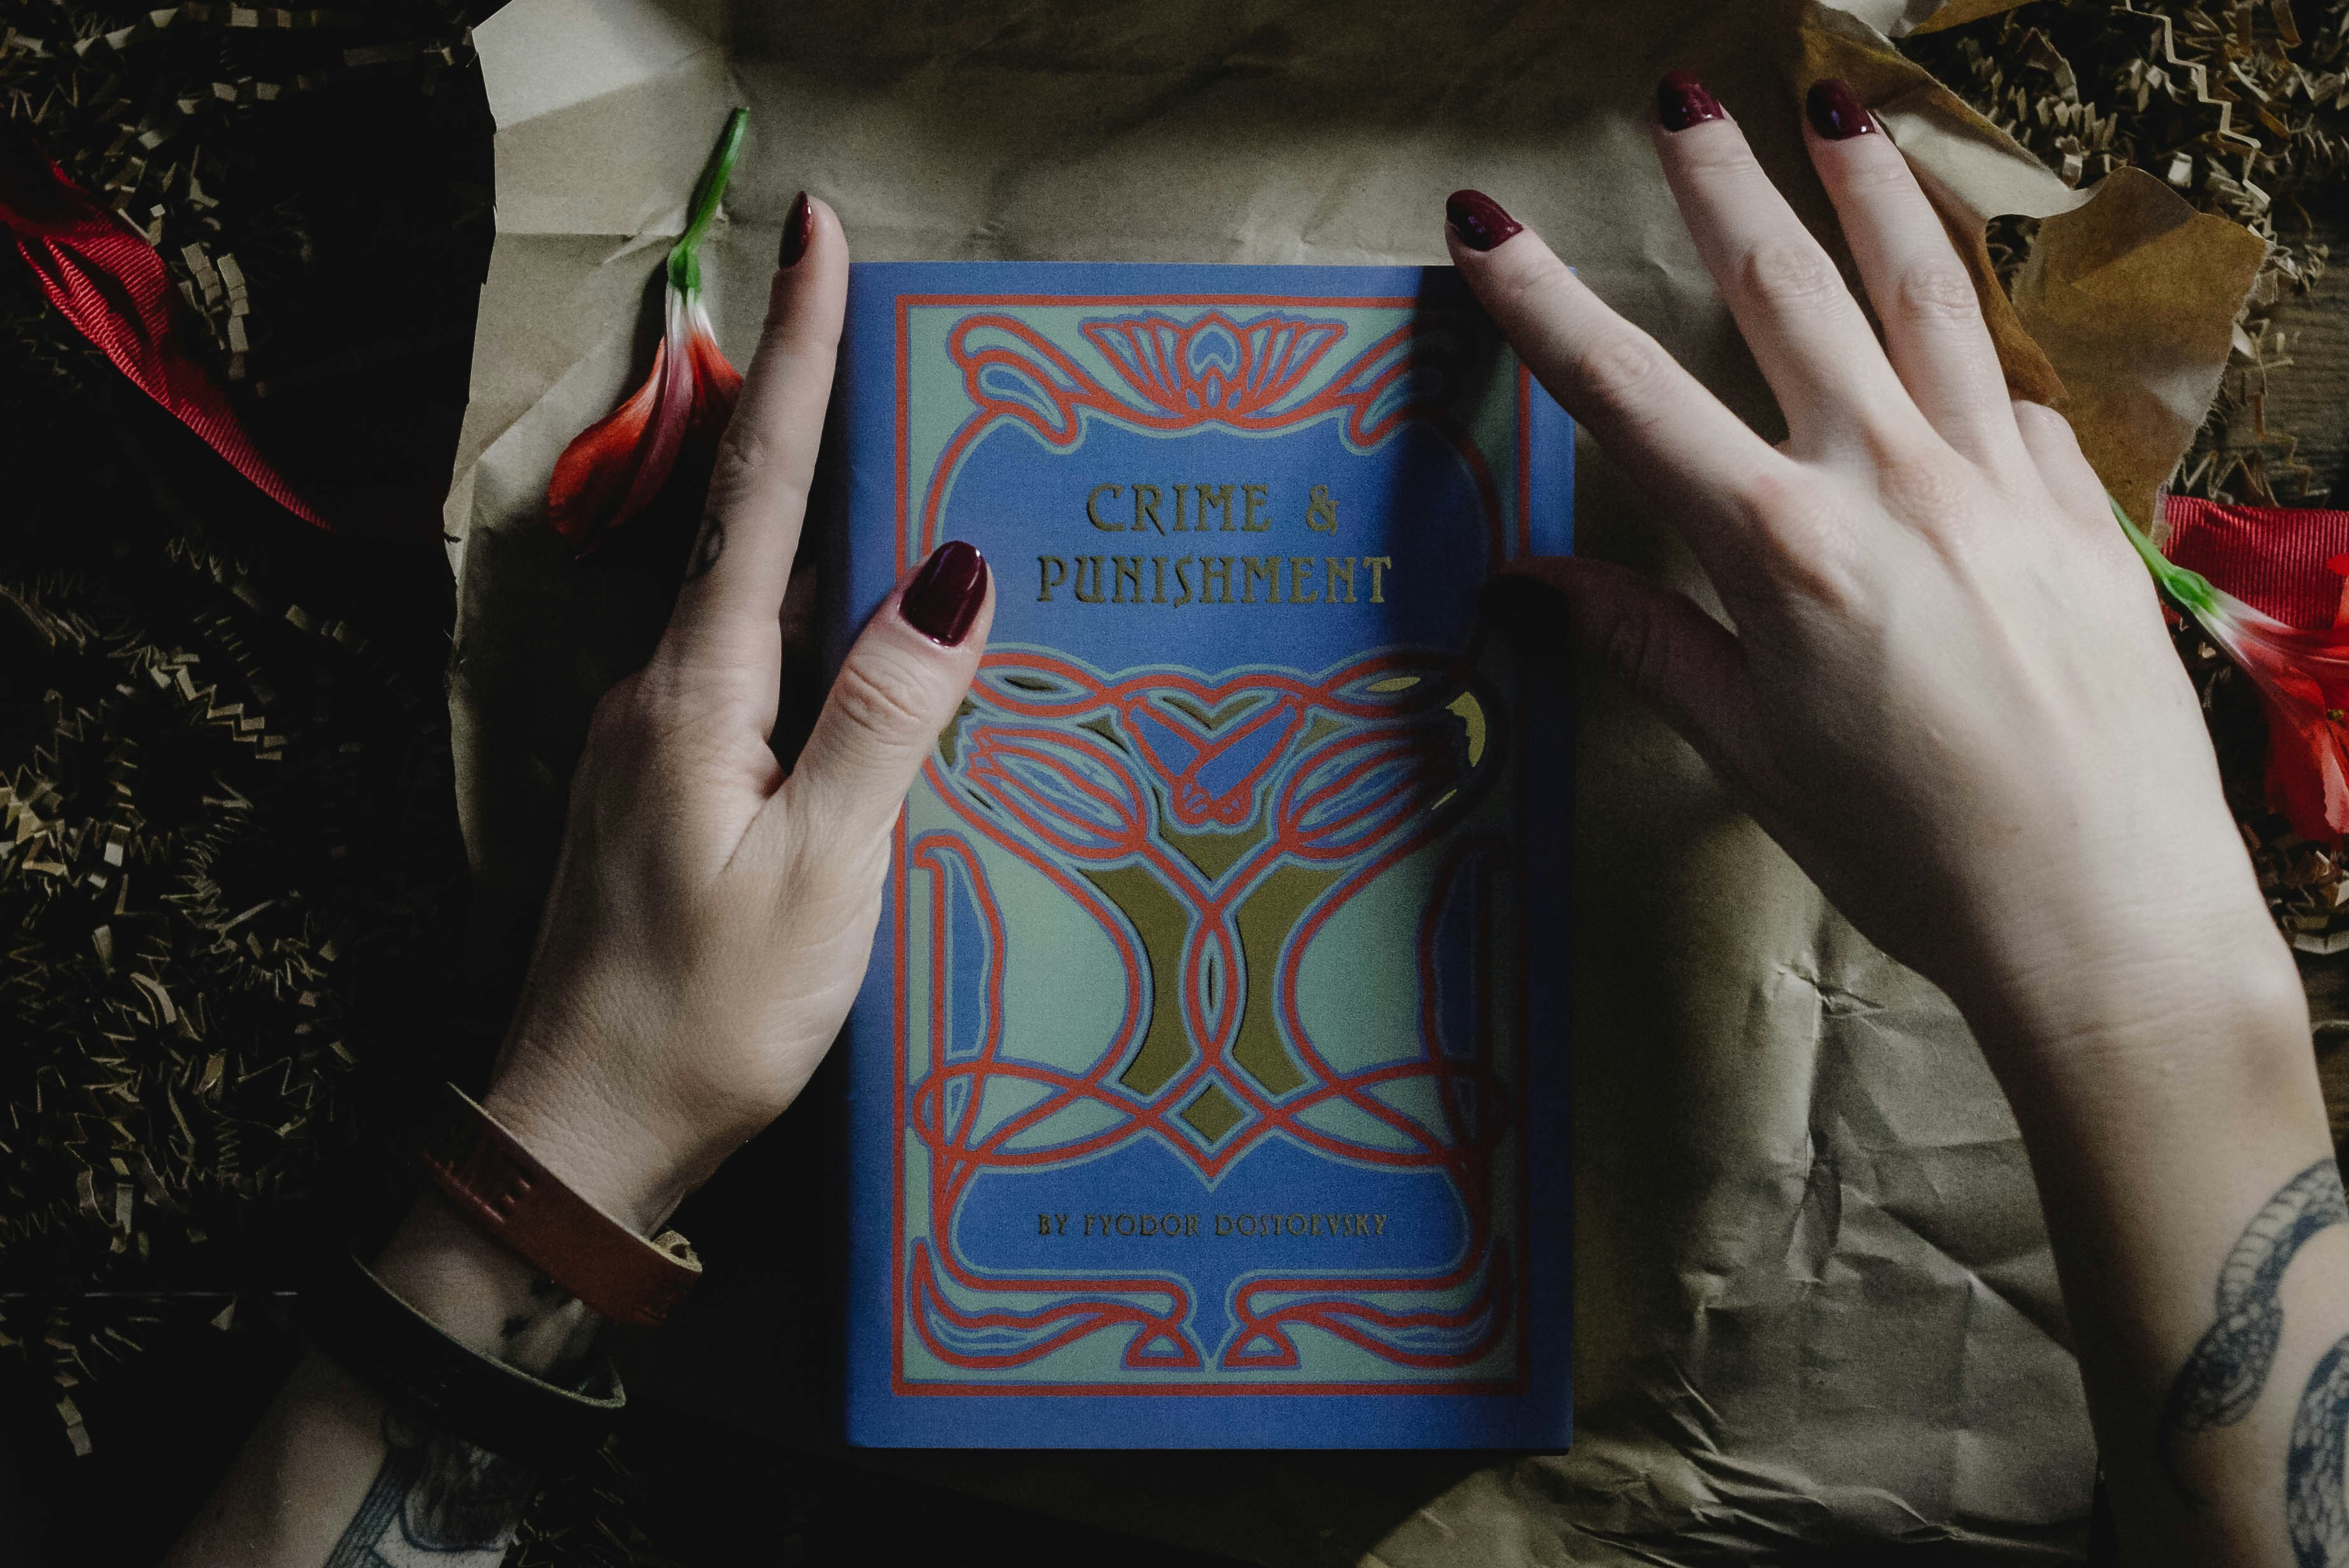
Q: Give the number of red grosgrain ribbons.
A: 2